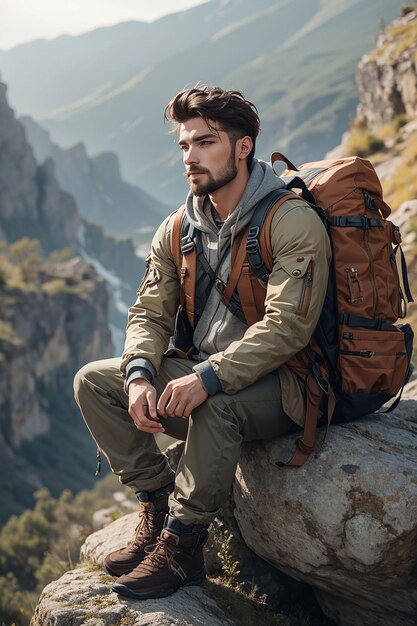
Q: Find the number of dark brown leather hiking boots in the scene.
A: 2